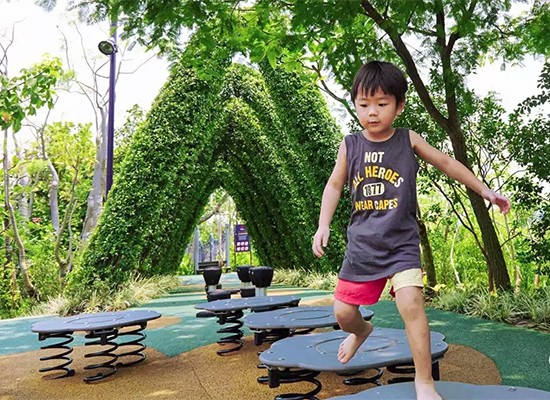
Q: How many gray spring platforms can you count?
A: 5